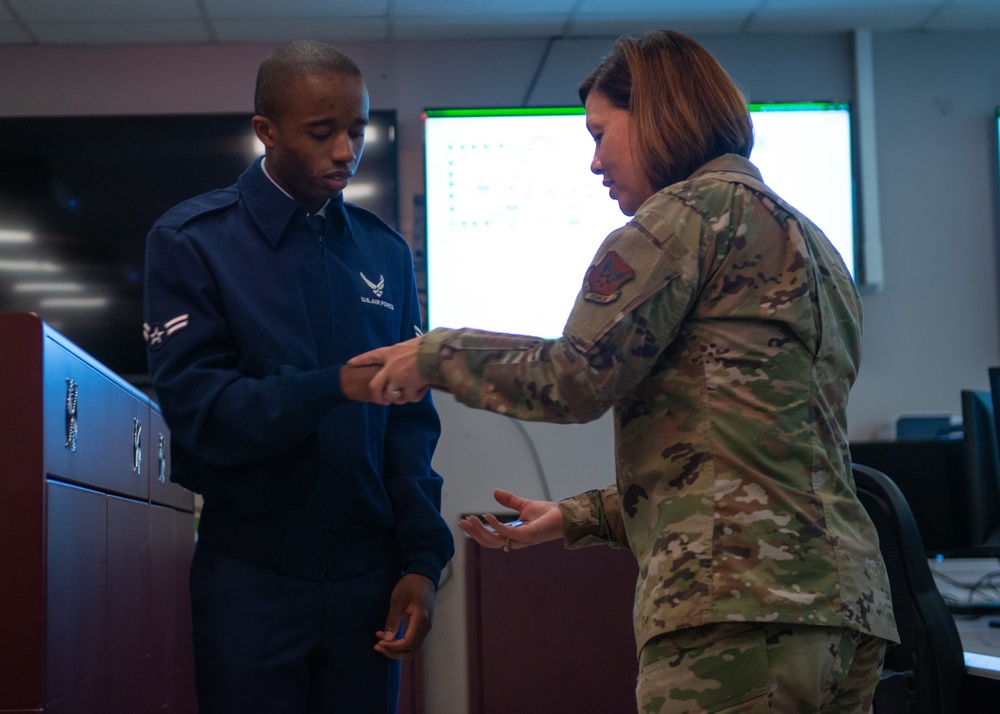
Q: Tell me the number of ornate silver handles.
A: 3